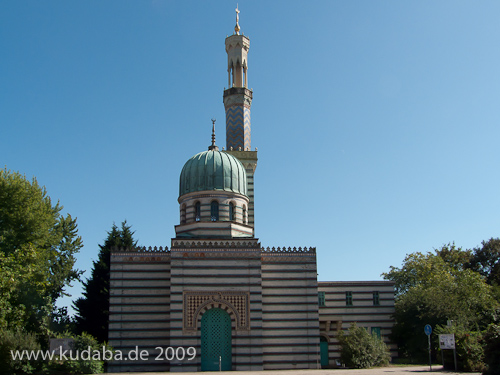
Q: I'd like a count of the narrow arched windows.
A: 5